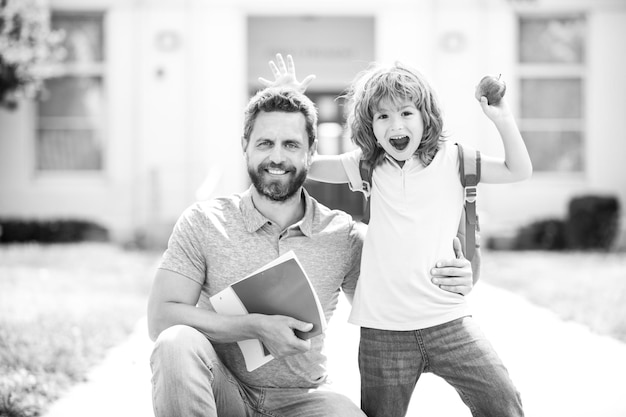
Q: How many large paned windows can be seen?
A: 2